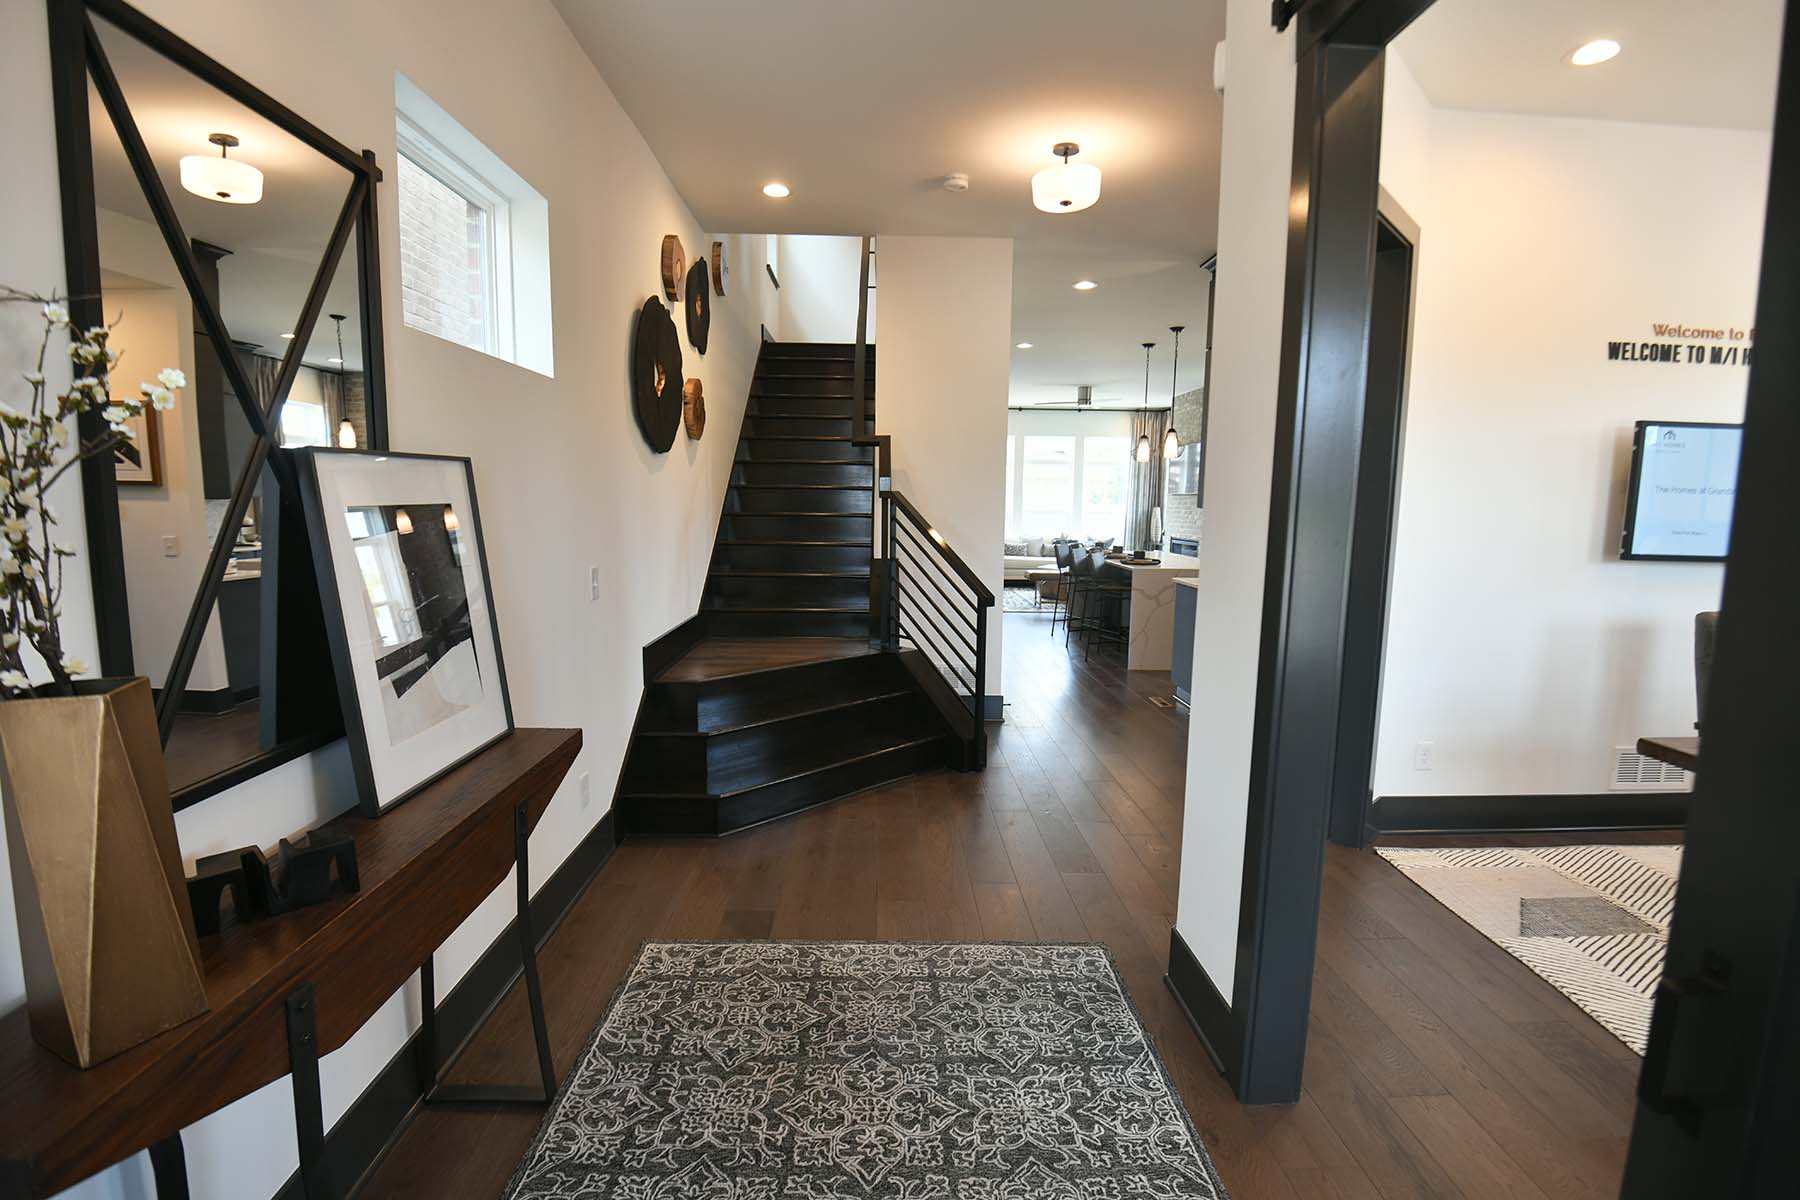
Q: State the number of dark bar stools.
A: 3